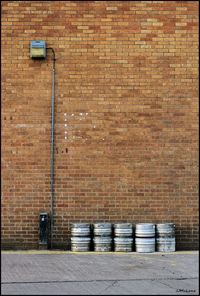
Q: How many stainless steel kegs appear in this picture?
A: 10